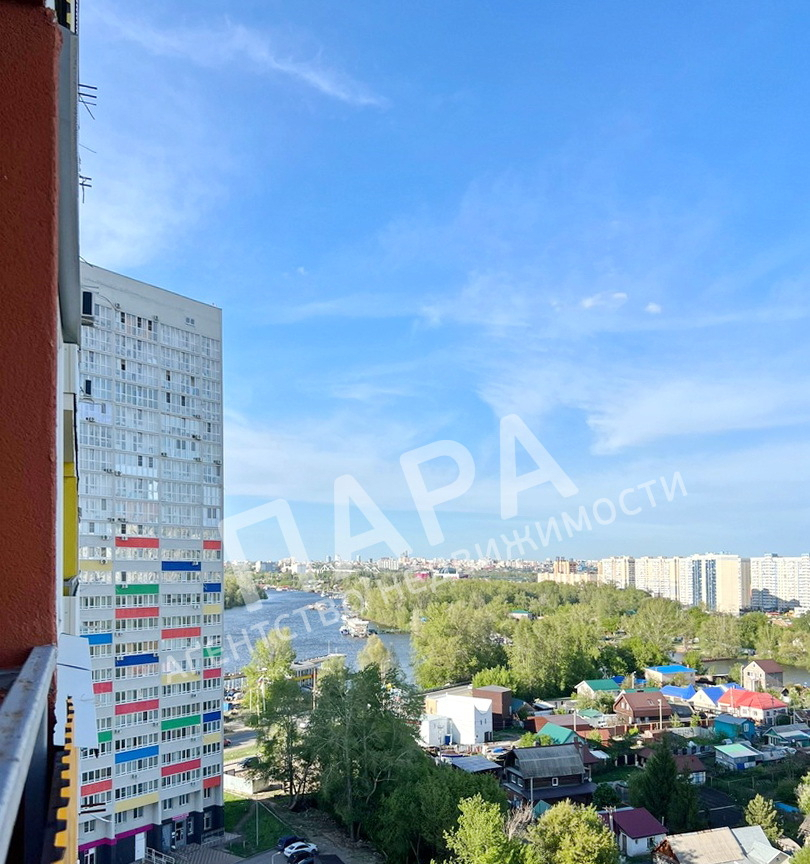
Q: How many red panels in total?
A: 10